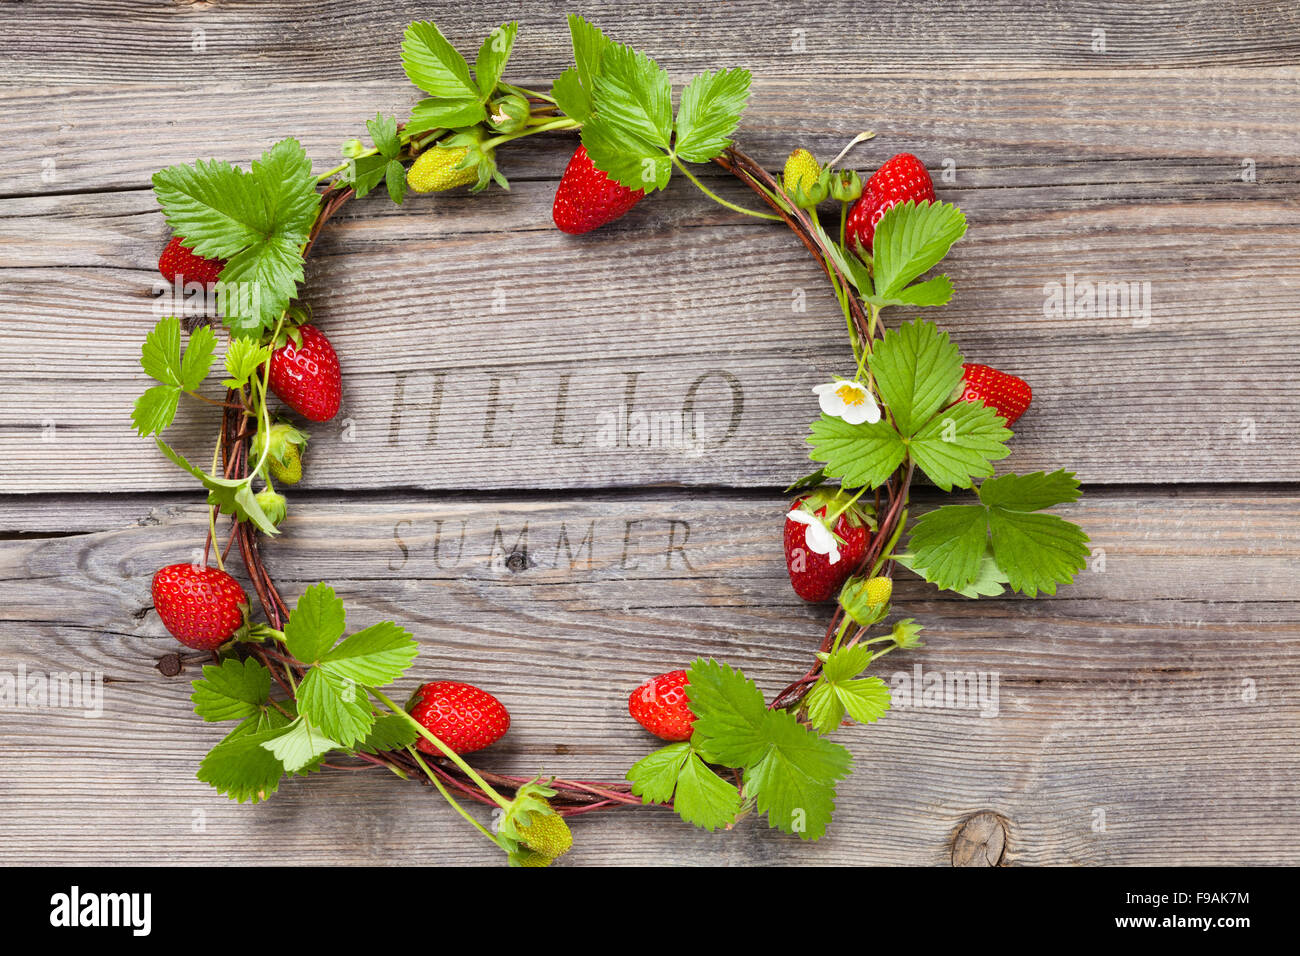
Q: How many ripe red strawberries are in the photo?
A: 9